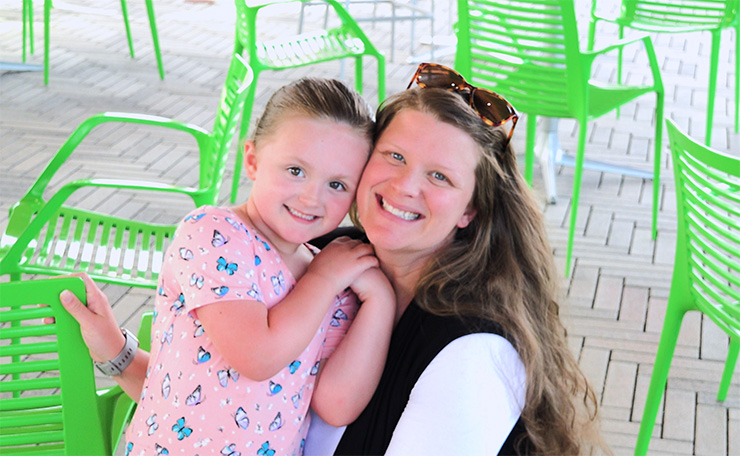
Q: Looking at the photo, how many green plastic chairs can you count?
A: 7